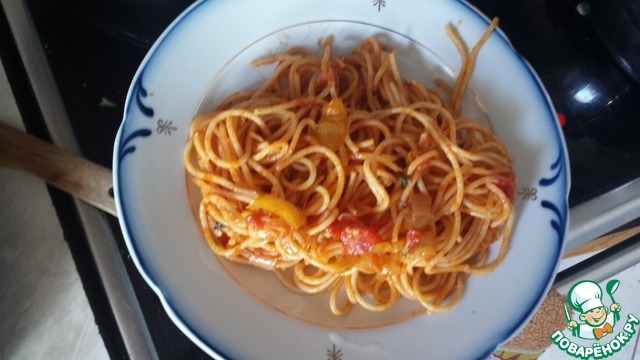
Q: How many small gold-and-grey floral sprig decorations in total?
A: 4